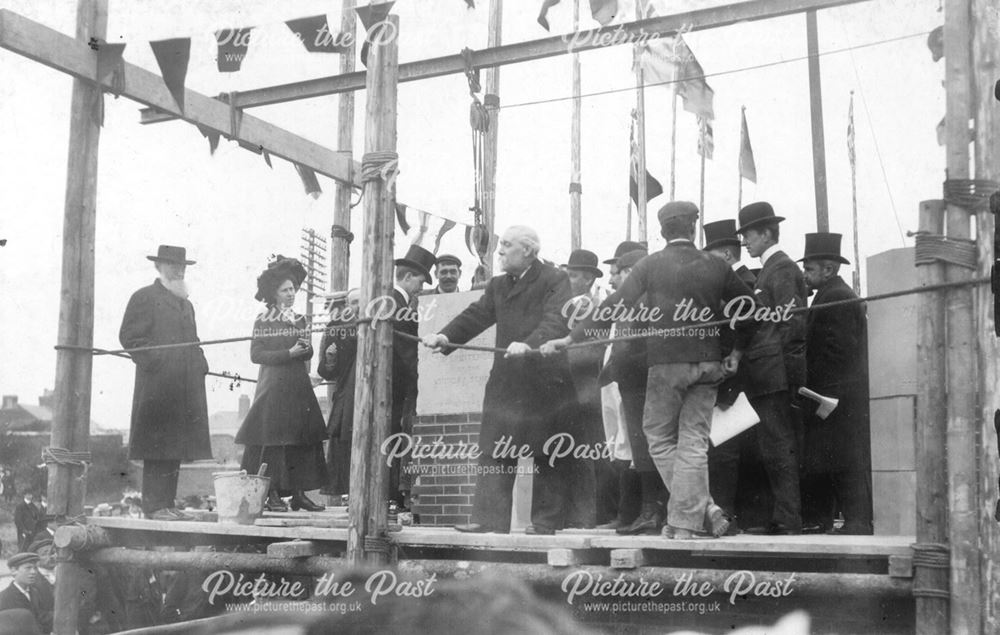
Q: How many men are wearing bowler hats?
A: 3